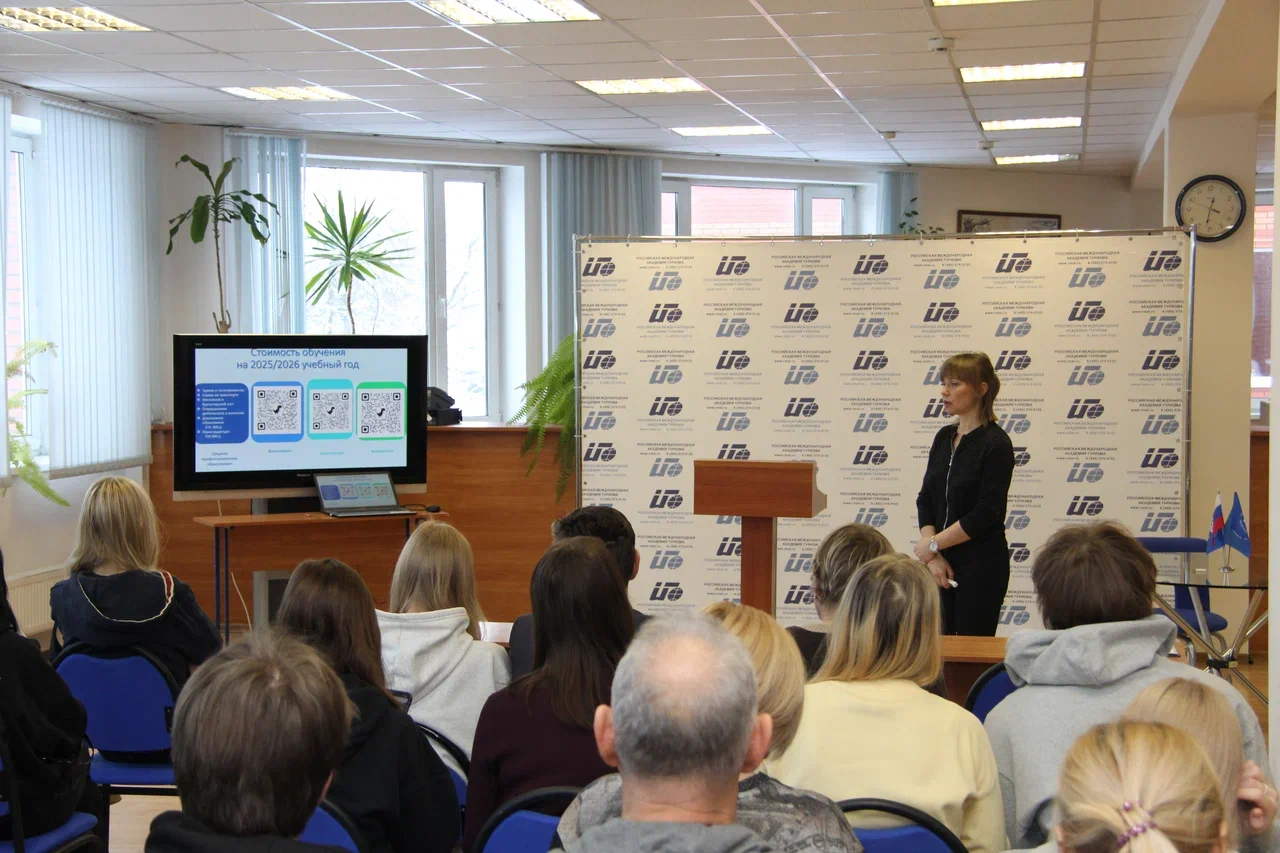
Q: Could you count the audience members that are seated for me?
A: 14